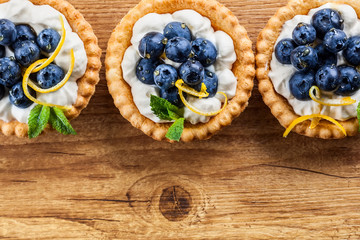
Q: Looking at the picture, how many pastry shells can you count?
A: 3